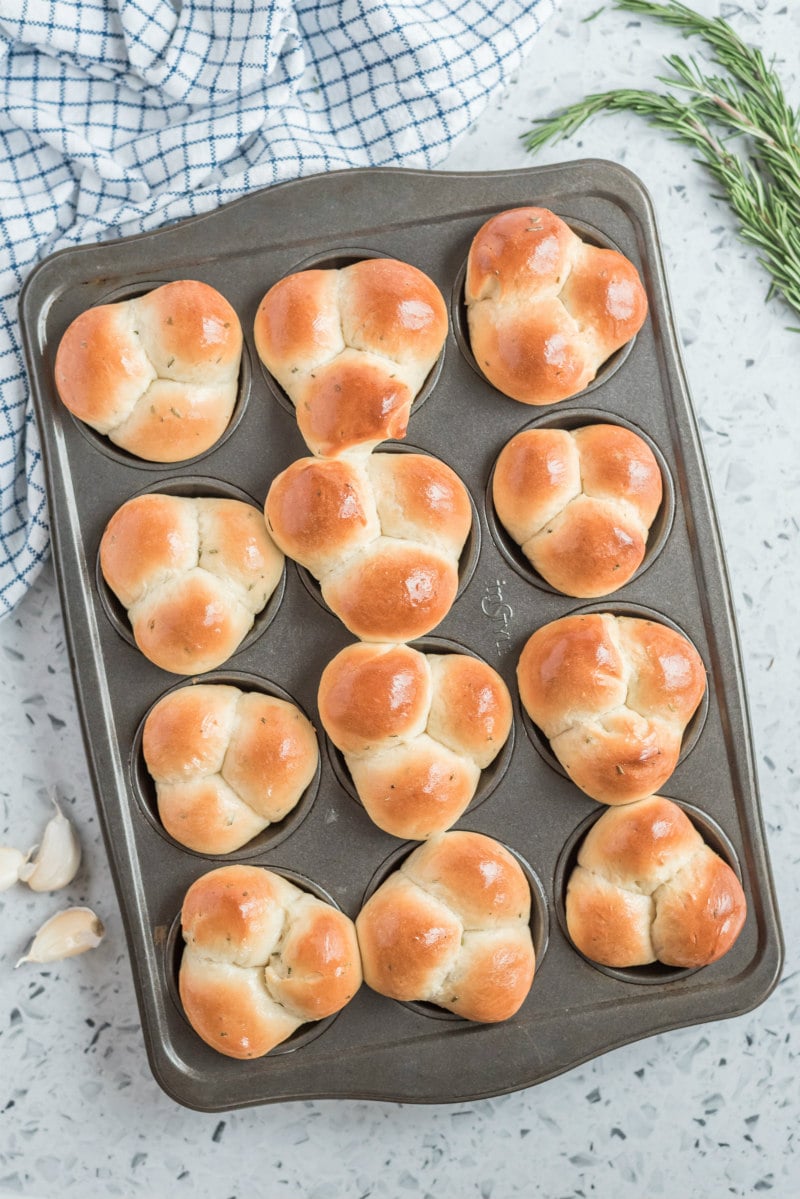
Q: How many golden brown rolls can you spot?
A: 12